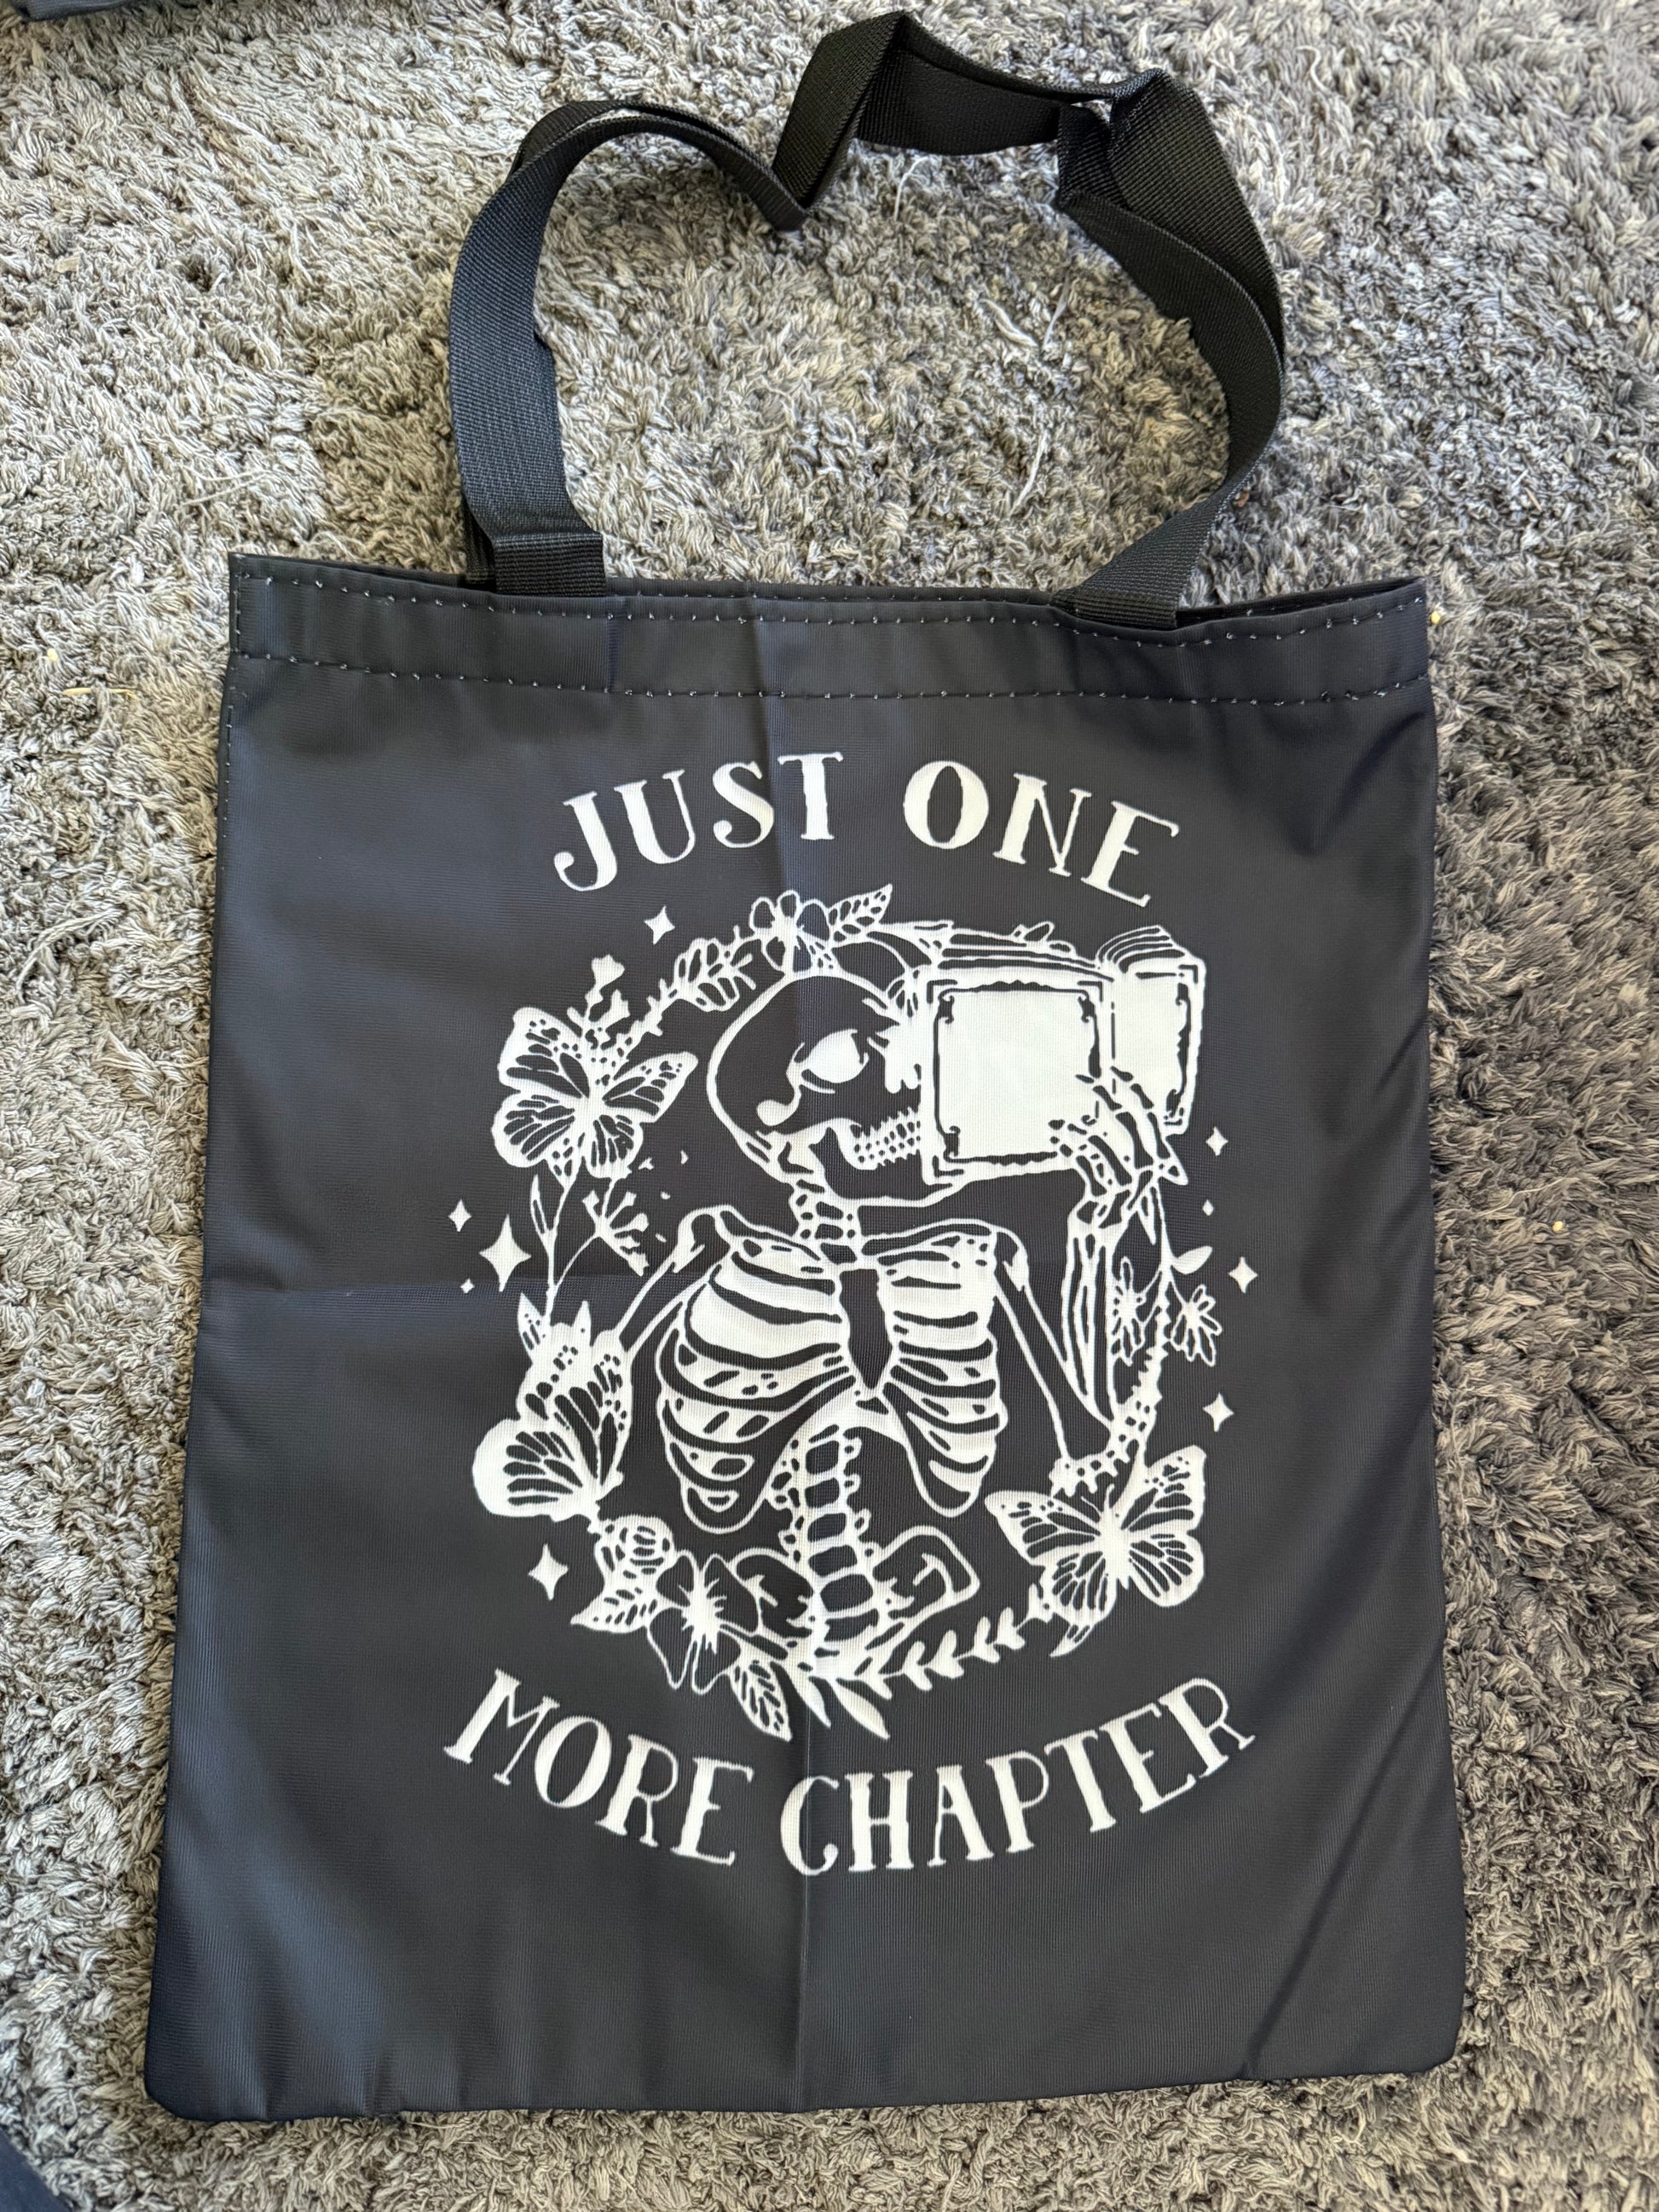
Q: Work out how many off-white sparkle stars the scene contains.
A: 9